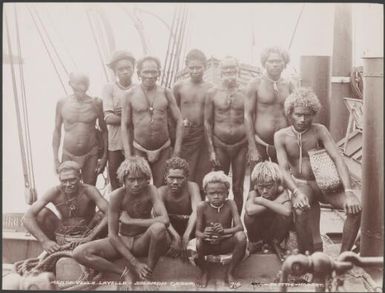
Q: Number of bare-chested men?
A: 11